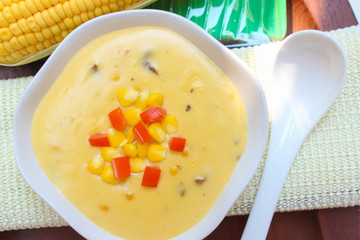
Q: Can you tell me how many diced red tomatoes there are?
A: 7